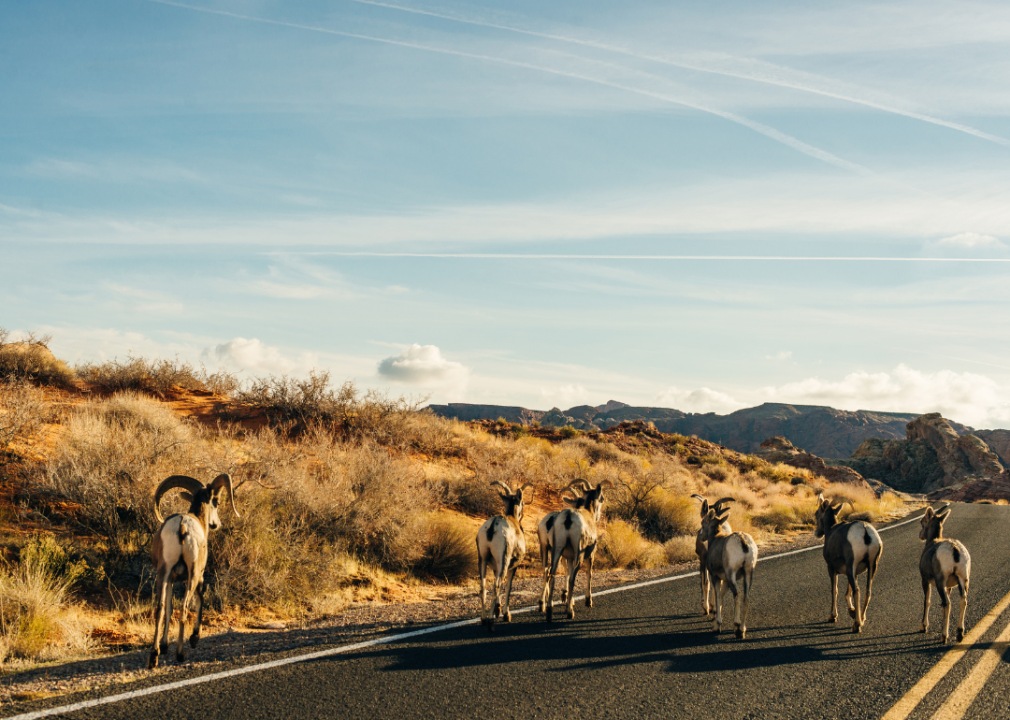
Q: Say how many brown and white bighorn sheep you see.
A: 8